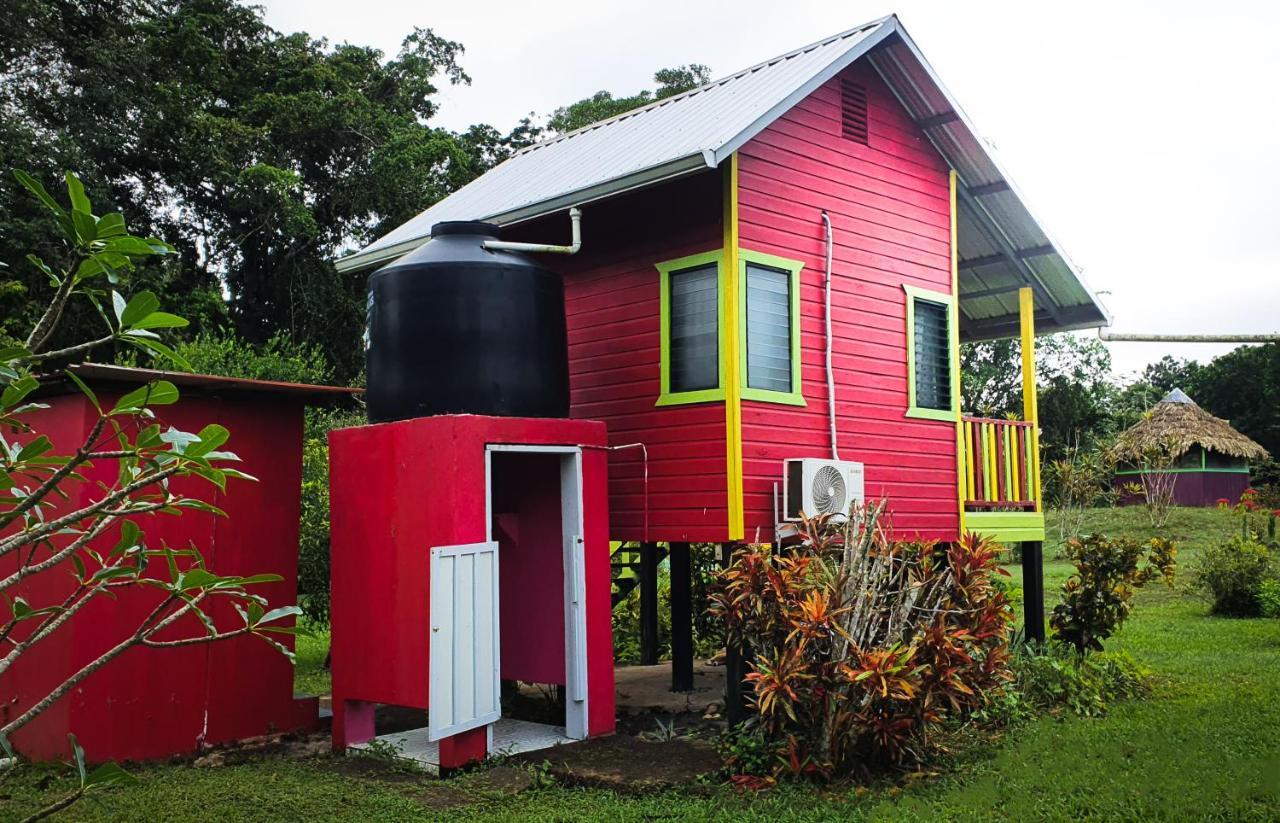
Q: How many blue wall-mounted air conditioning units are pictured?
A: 0